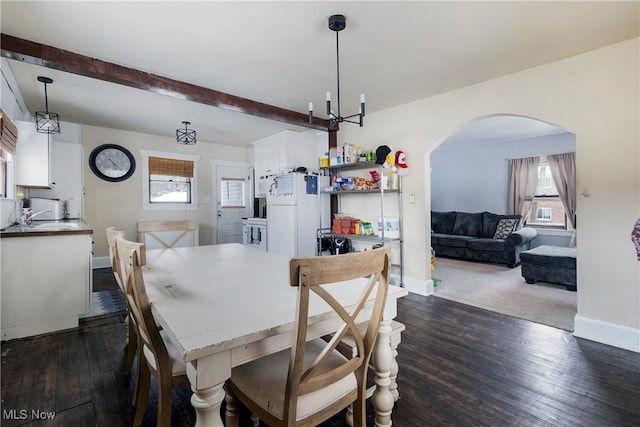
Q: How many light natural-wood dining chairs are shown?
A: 4